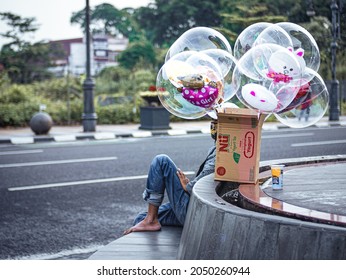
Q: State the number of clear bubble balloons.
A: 7